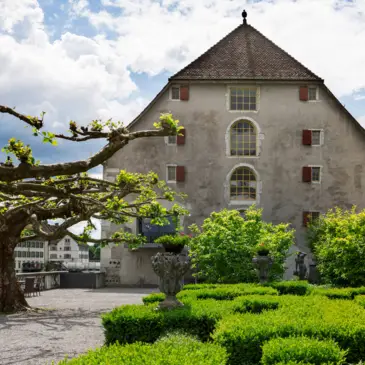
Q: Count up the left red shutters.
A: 3